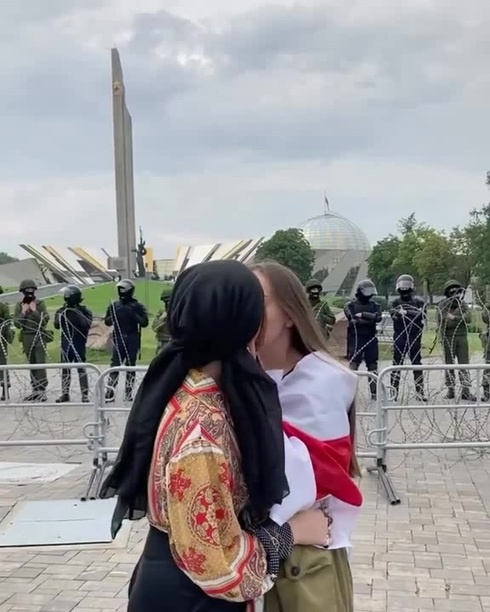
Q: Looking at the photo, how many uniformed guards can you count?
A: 10